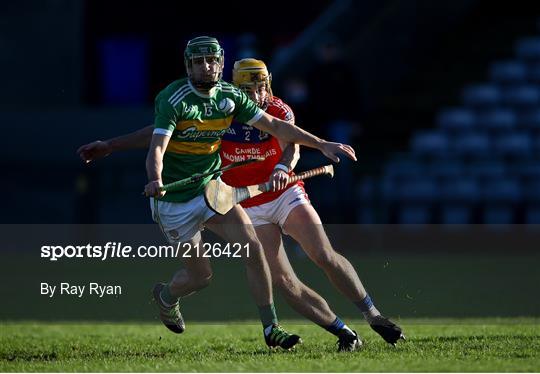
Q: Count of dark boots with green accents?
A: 2